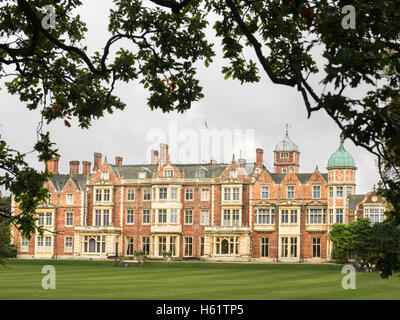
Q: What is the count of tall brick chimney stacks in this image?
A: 8